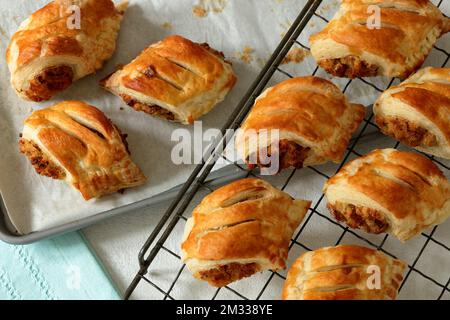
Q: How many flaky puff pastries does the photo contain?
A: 9